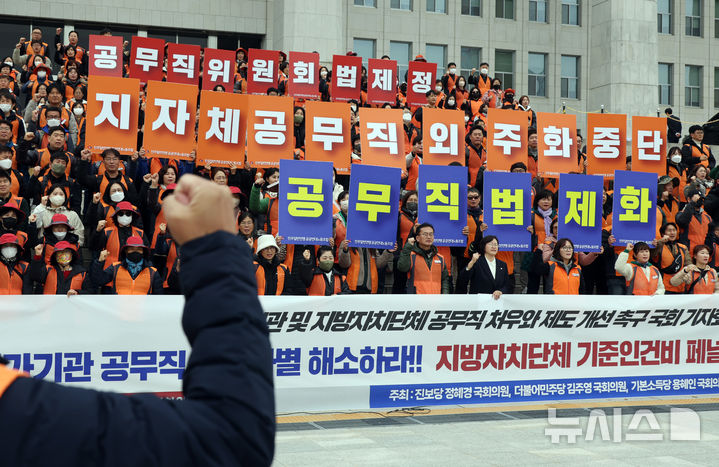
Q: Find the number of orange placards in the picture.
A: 11